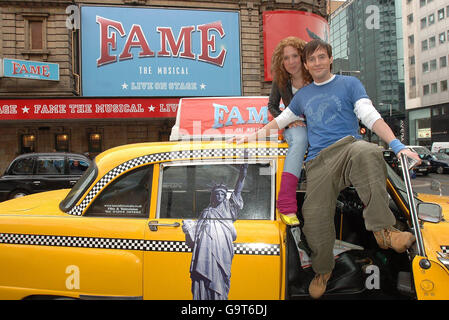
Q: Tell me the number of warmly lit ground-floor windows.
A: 3